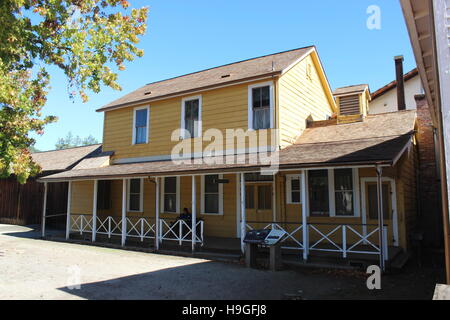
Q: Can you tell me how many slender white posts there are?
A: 9